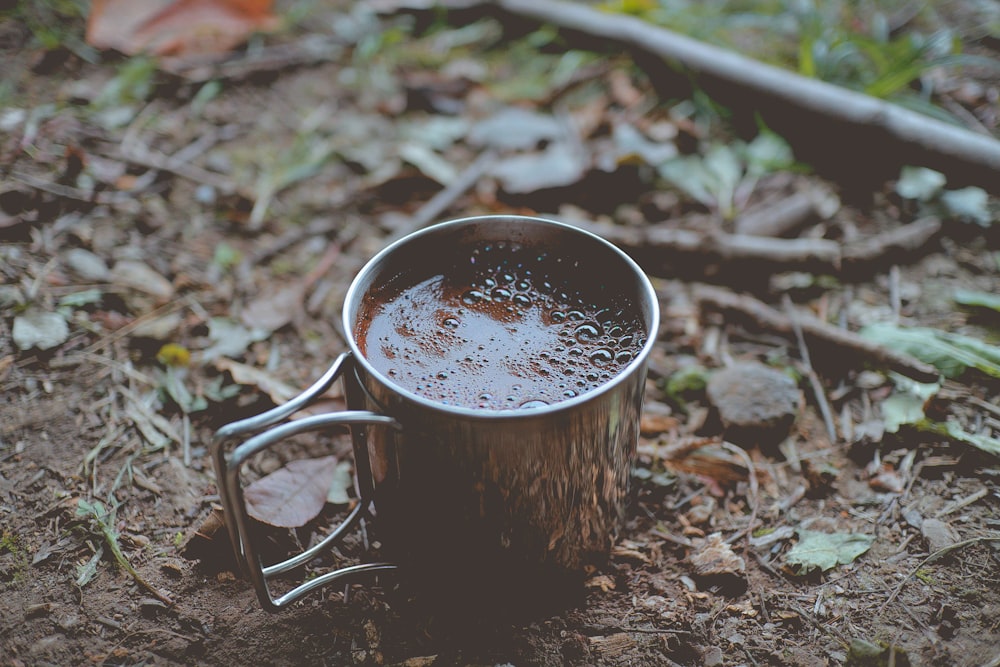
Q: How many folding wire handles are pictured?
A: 2